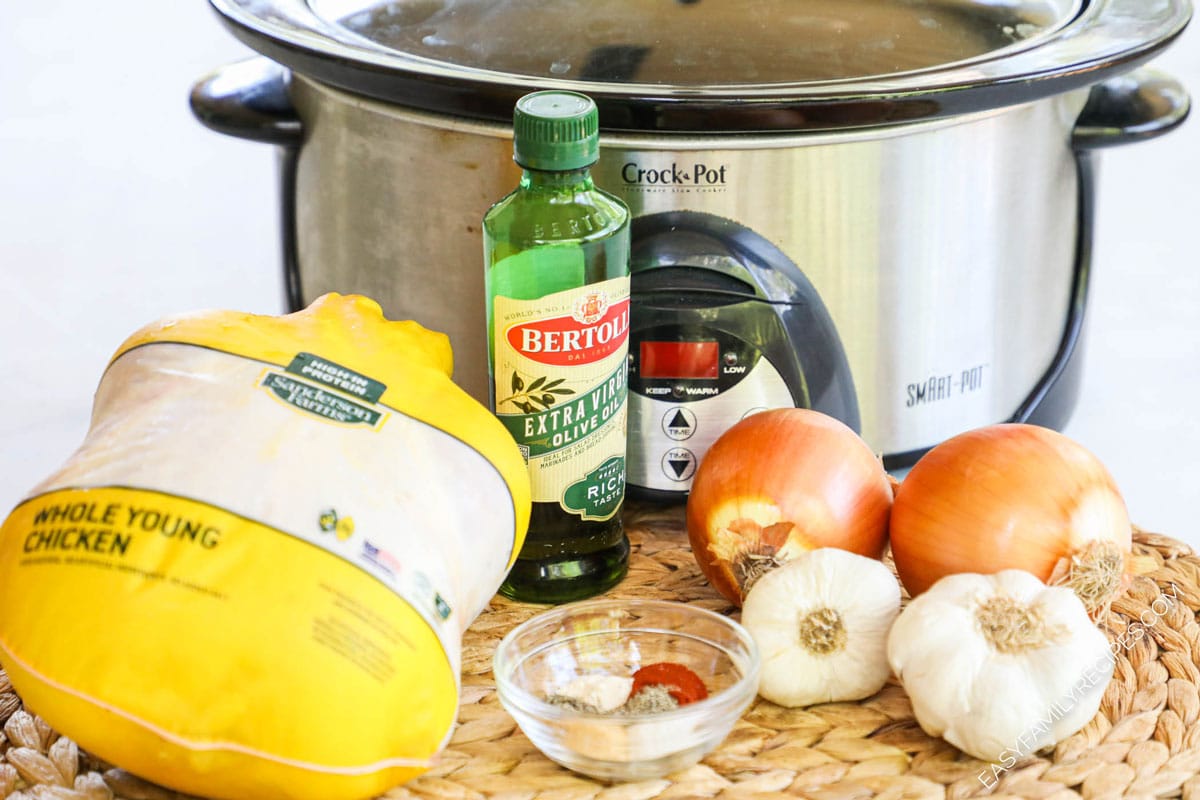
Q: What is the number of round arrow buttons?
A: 2